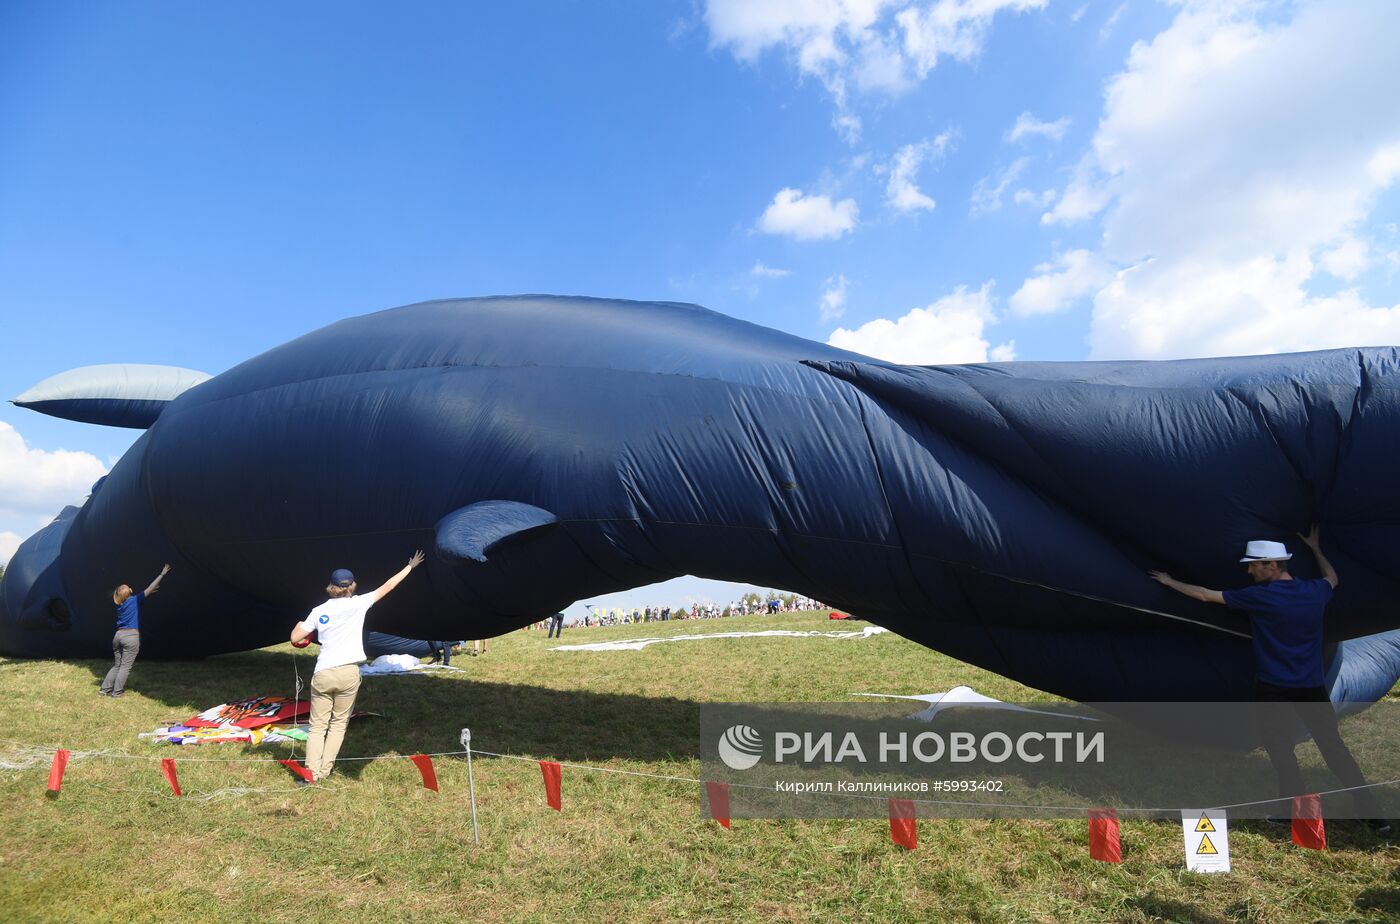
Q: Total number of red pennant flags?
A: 9